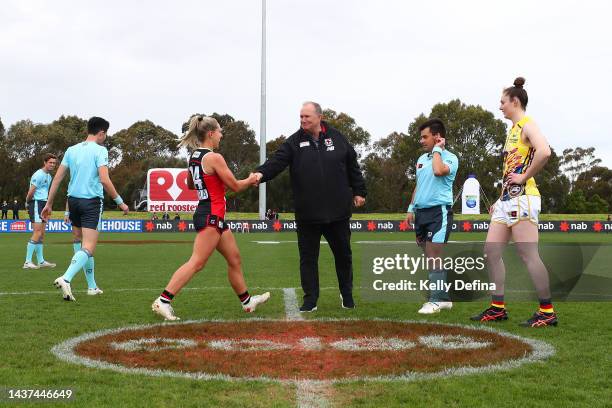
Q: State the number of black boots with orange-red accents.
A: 2